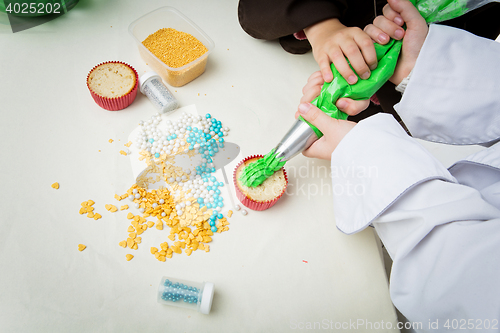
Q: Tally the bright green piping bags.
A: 1